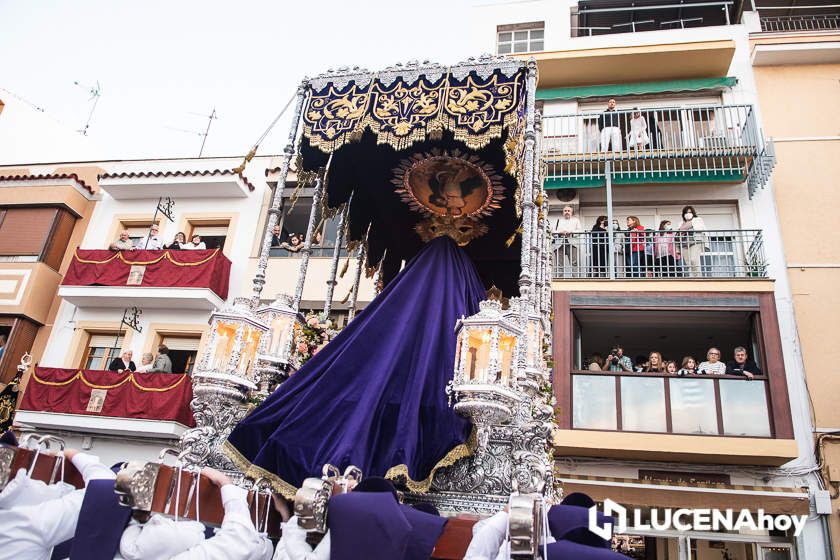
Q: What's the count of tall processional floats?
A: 1